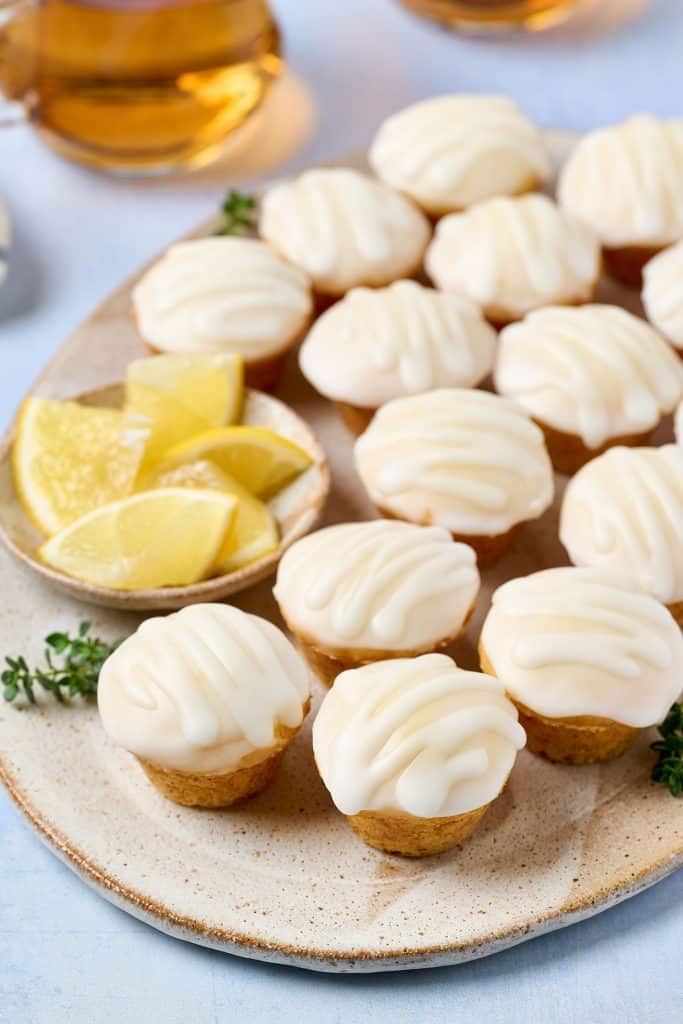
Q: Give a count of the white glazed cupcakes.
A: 15